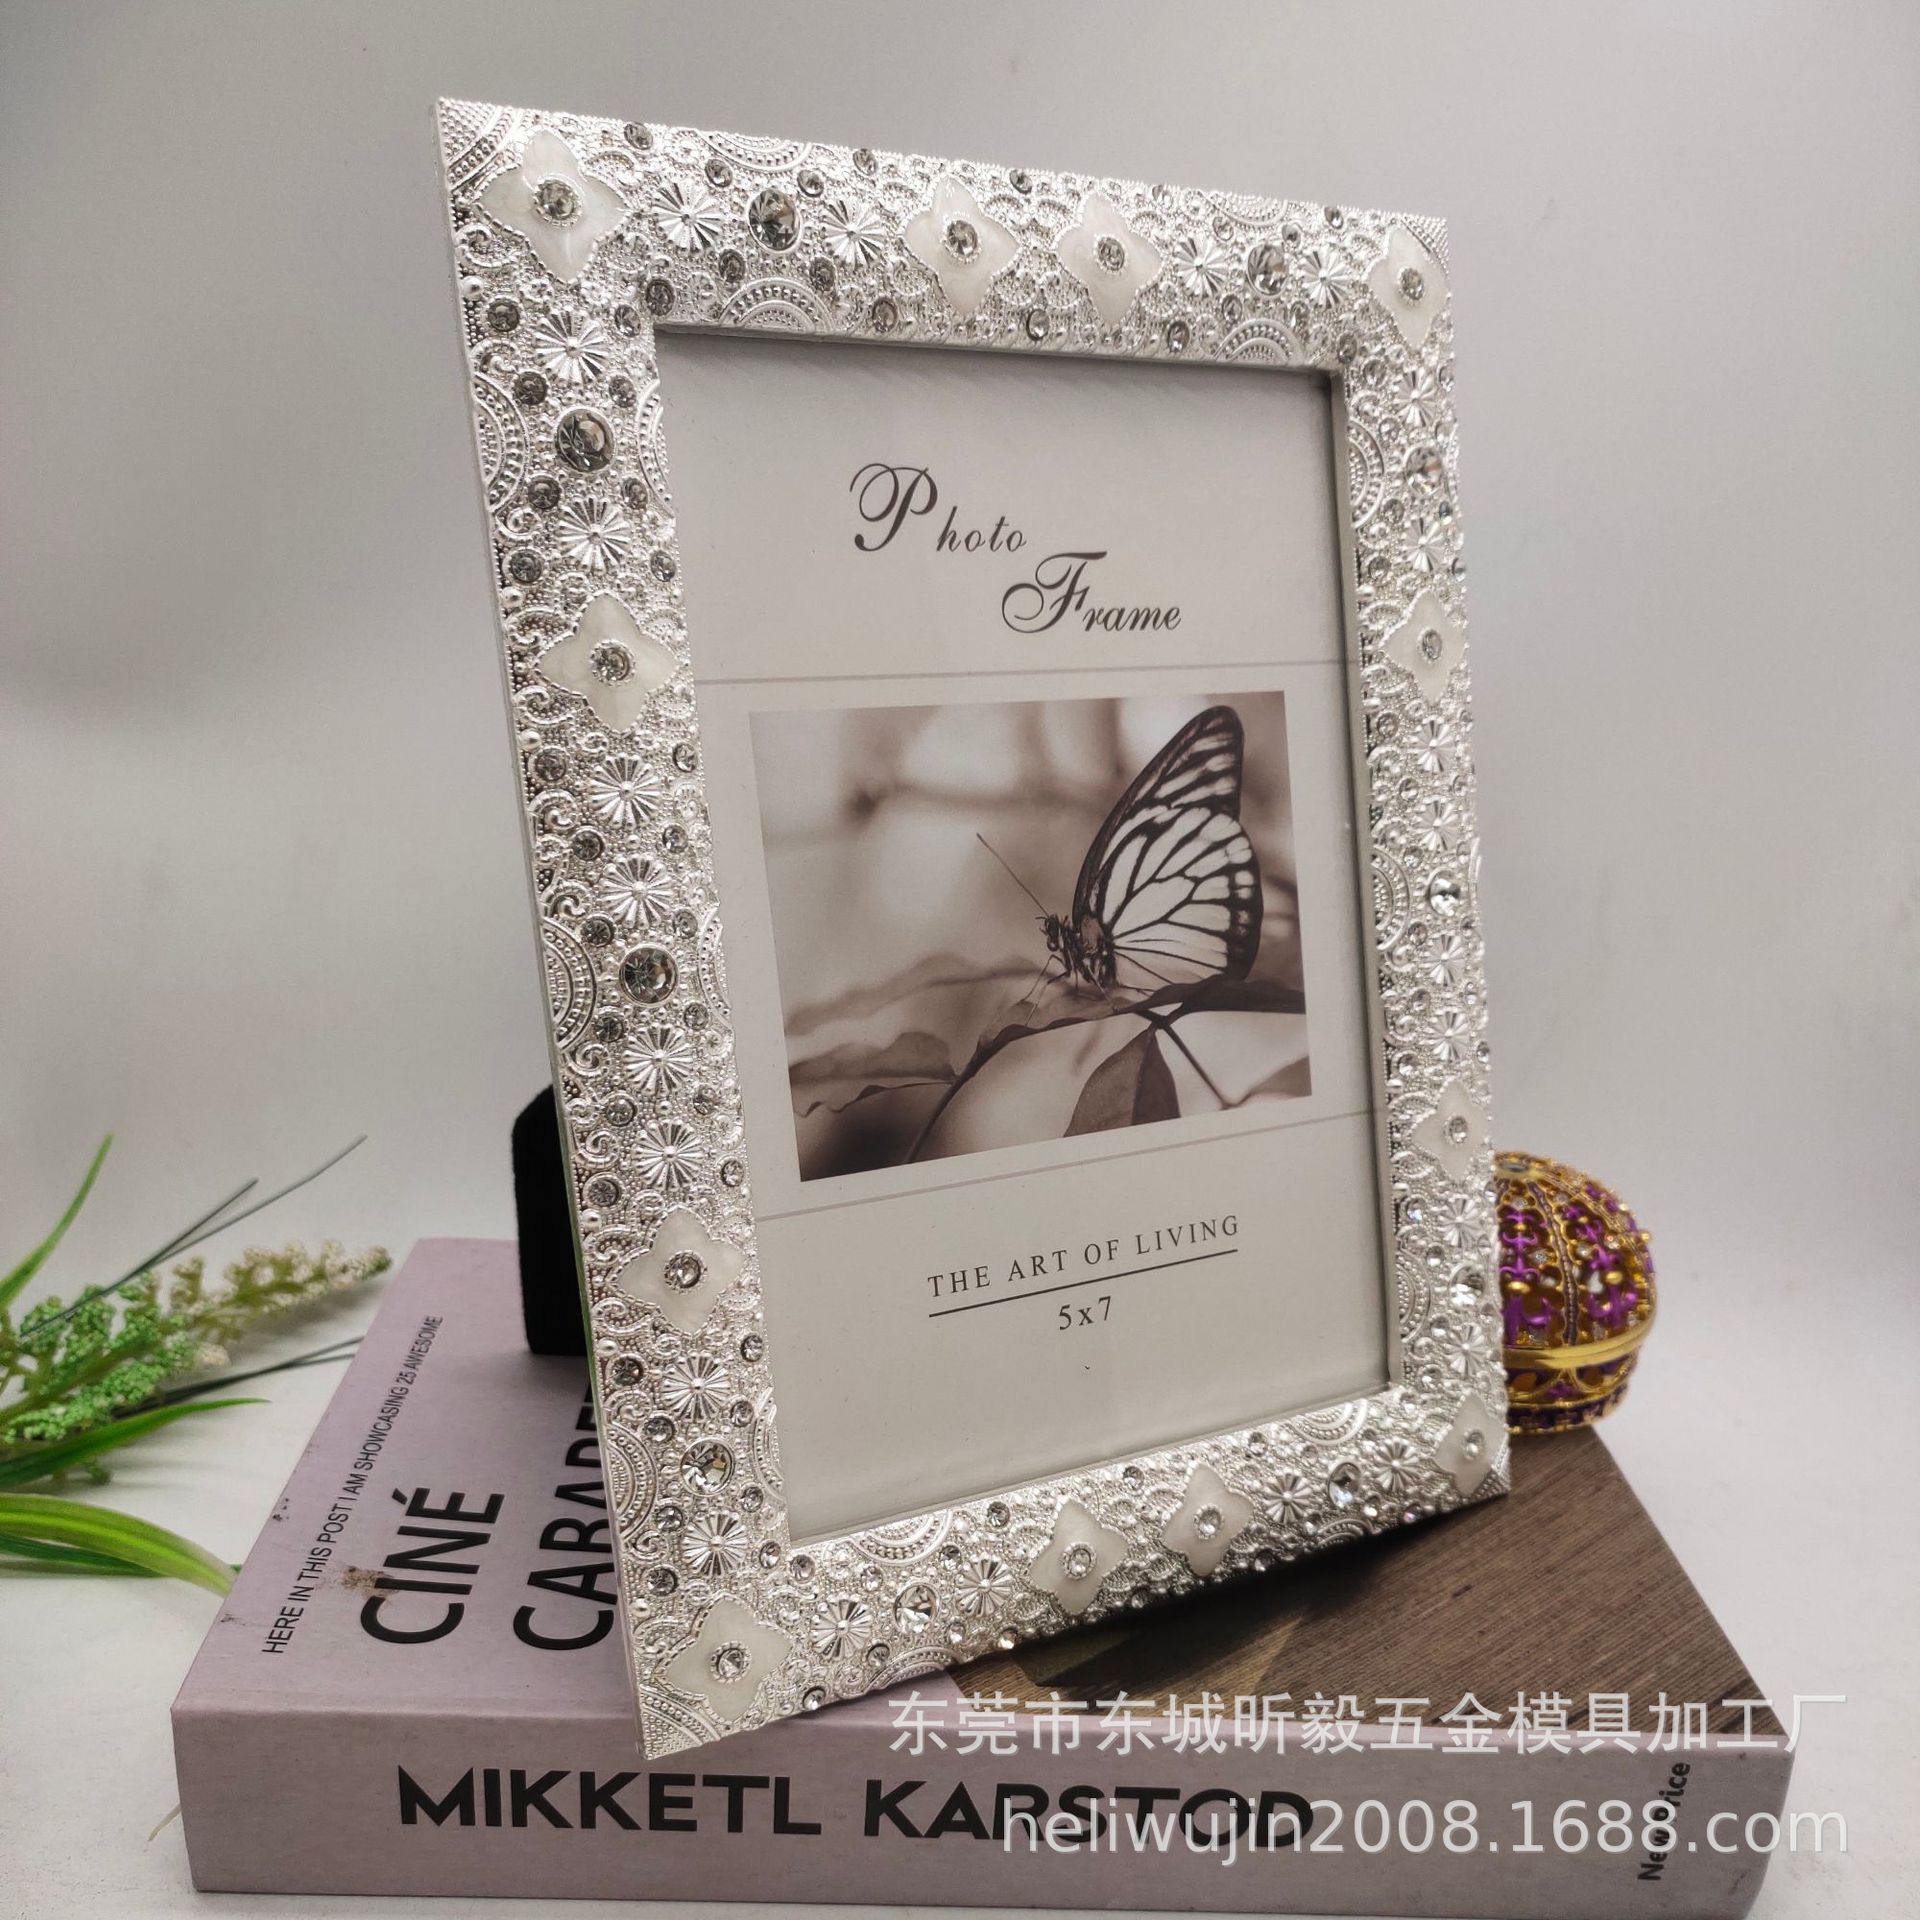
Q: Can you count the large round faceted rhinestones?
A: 10